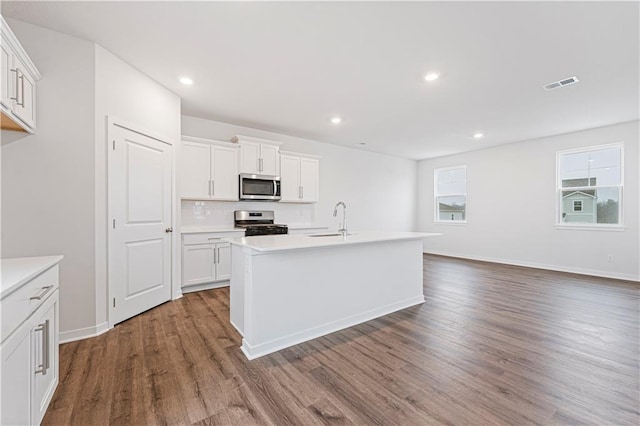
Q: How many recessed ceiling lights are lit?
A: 4